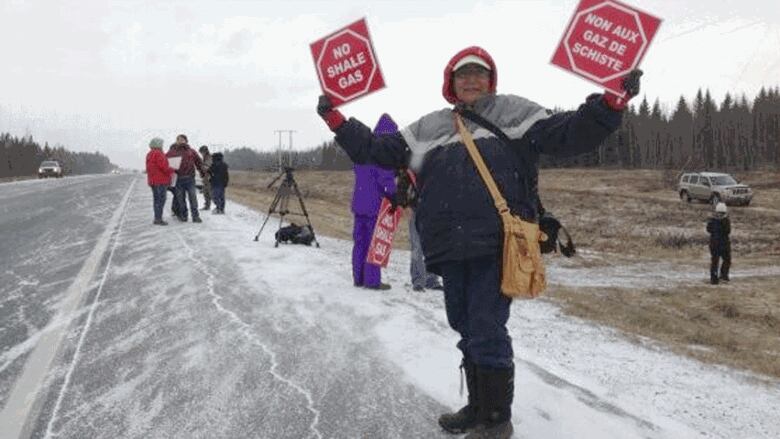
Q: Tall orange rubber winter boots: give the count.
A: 0